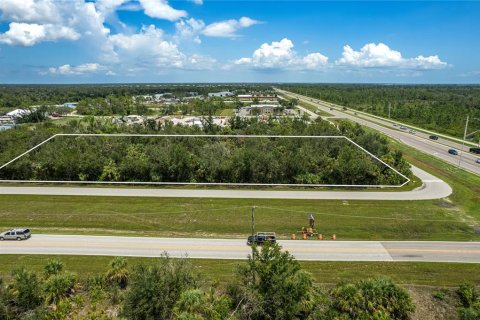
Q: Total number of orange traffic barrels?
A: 4